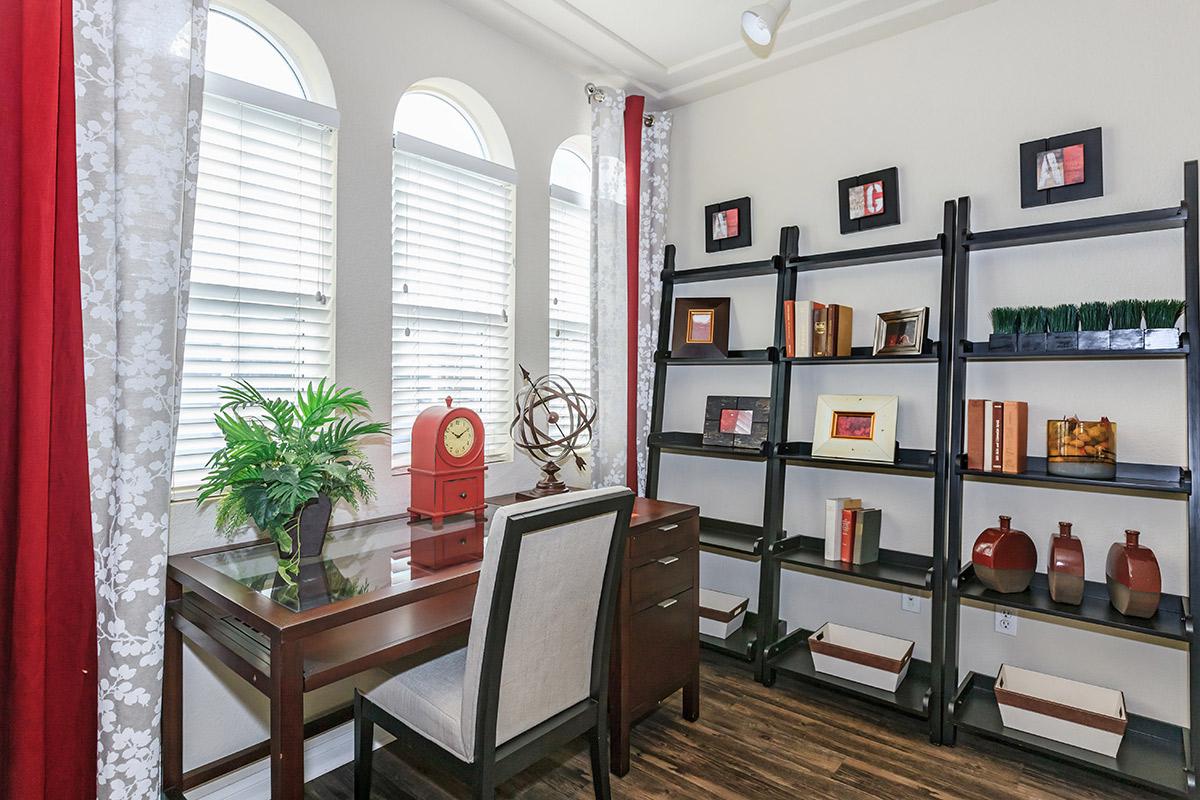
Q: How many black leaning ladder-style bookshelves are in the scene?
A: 3